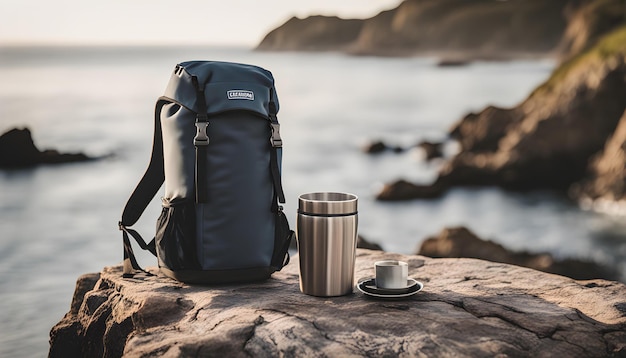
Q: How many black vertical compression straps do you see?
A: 2